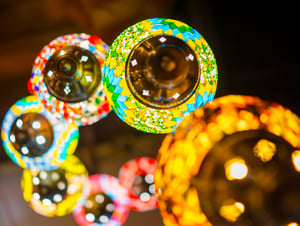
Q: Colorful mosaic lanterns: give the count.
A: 7